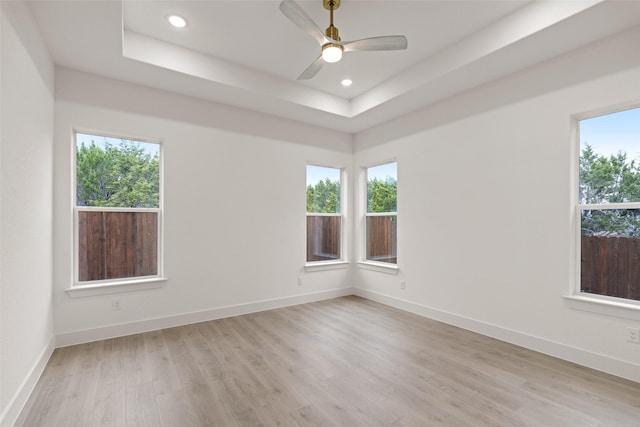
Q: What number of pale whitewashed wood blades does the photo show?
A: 3